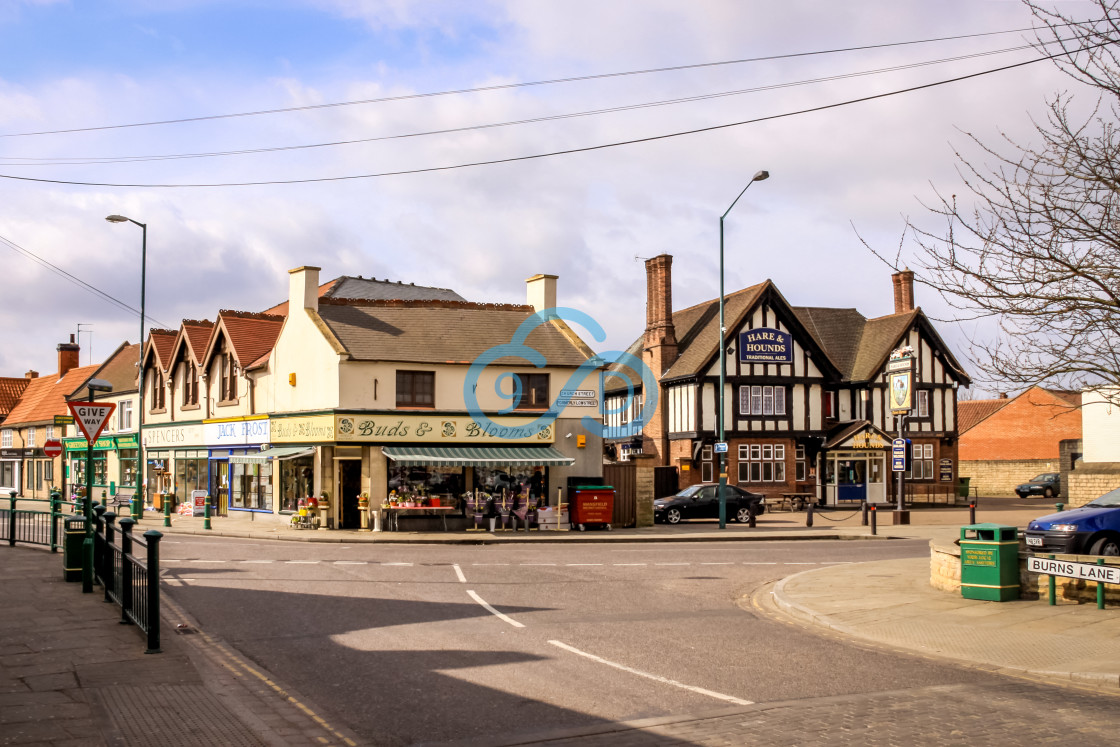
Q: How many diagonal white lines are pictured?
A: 3